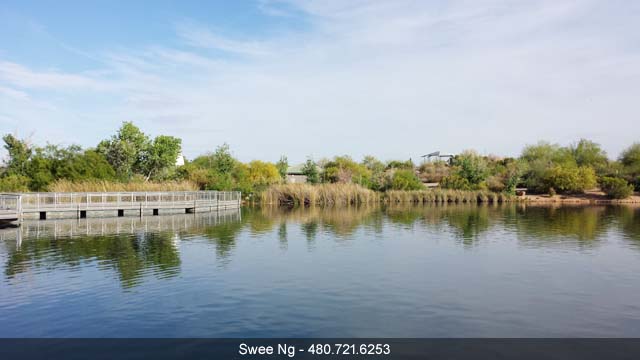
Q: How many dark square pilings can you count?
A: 5